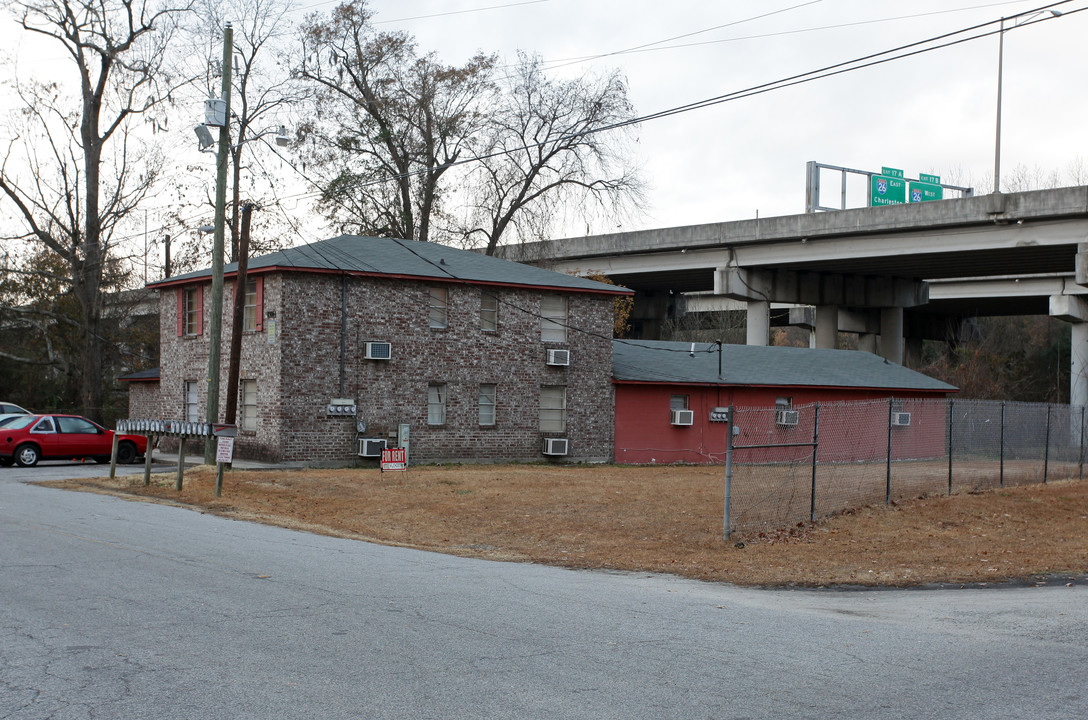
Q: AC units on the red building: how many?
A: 3